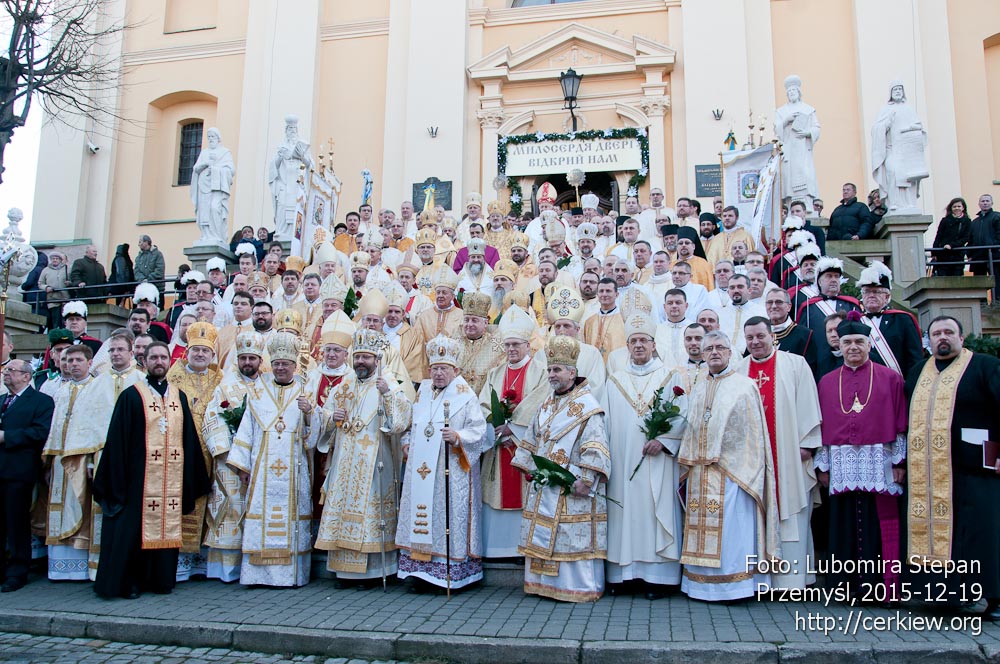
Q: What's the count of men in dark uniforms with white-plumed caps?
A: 10